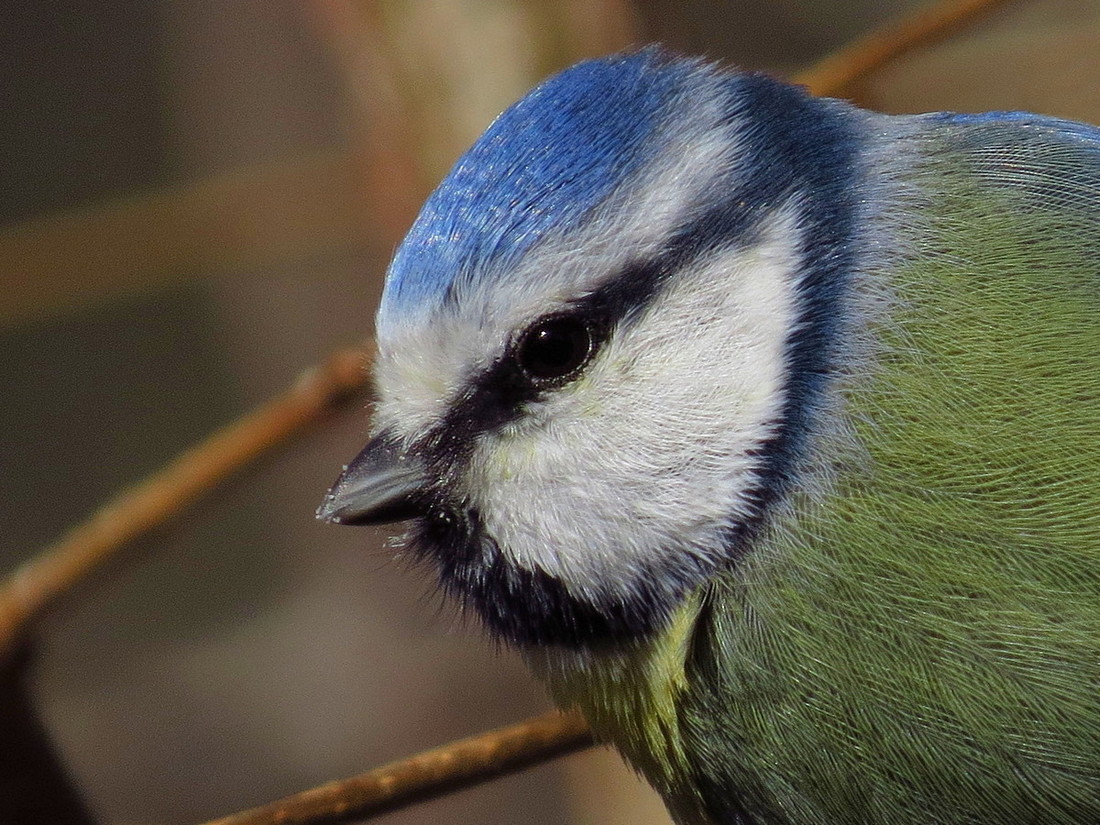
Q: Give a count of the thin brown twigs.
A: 3